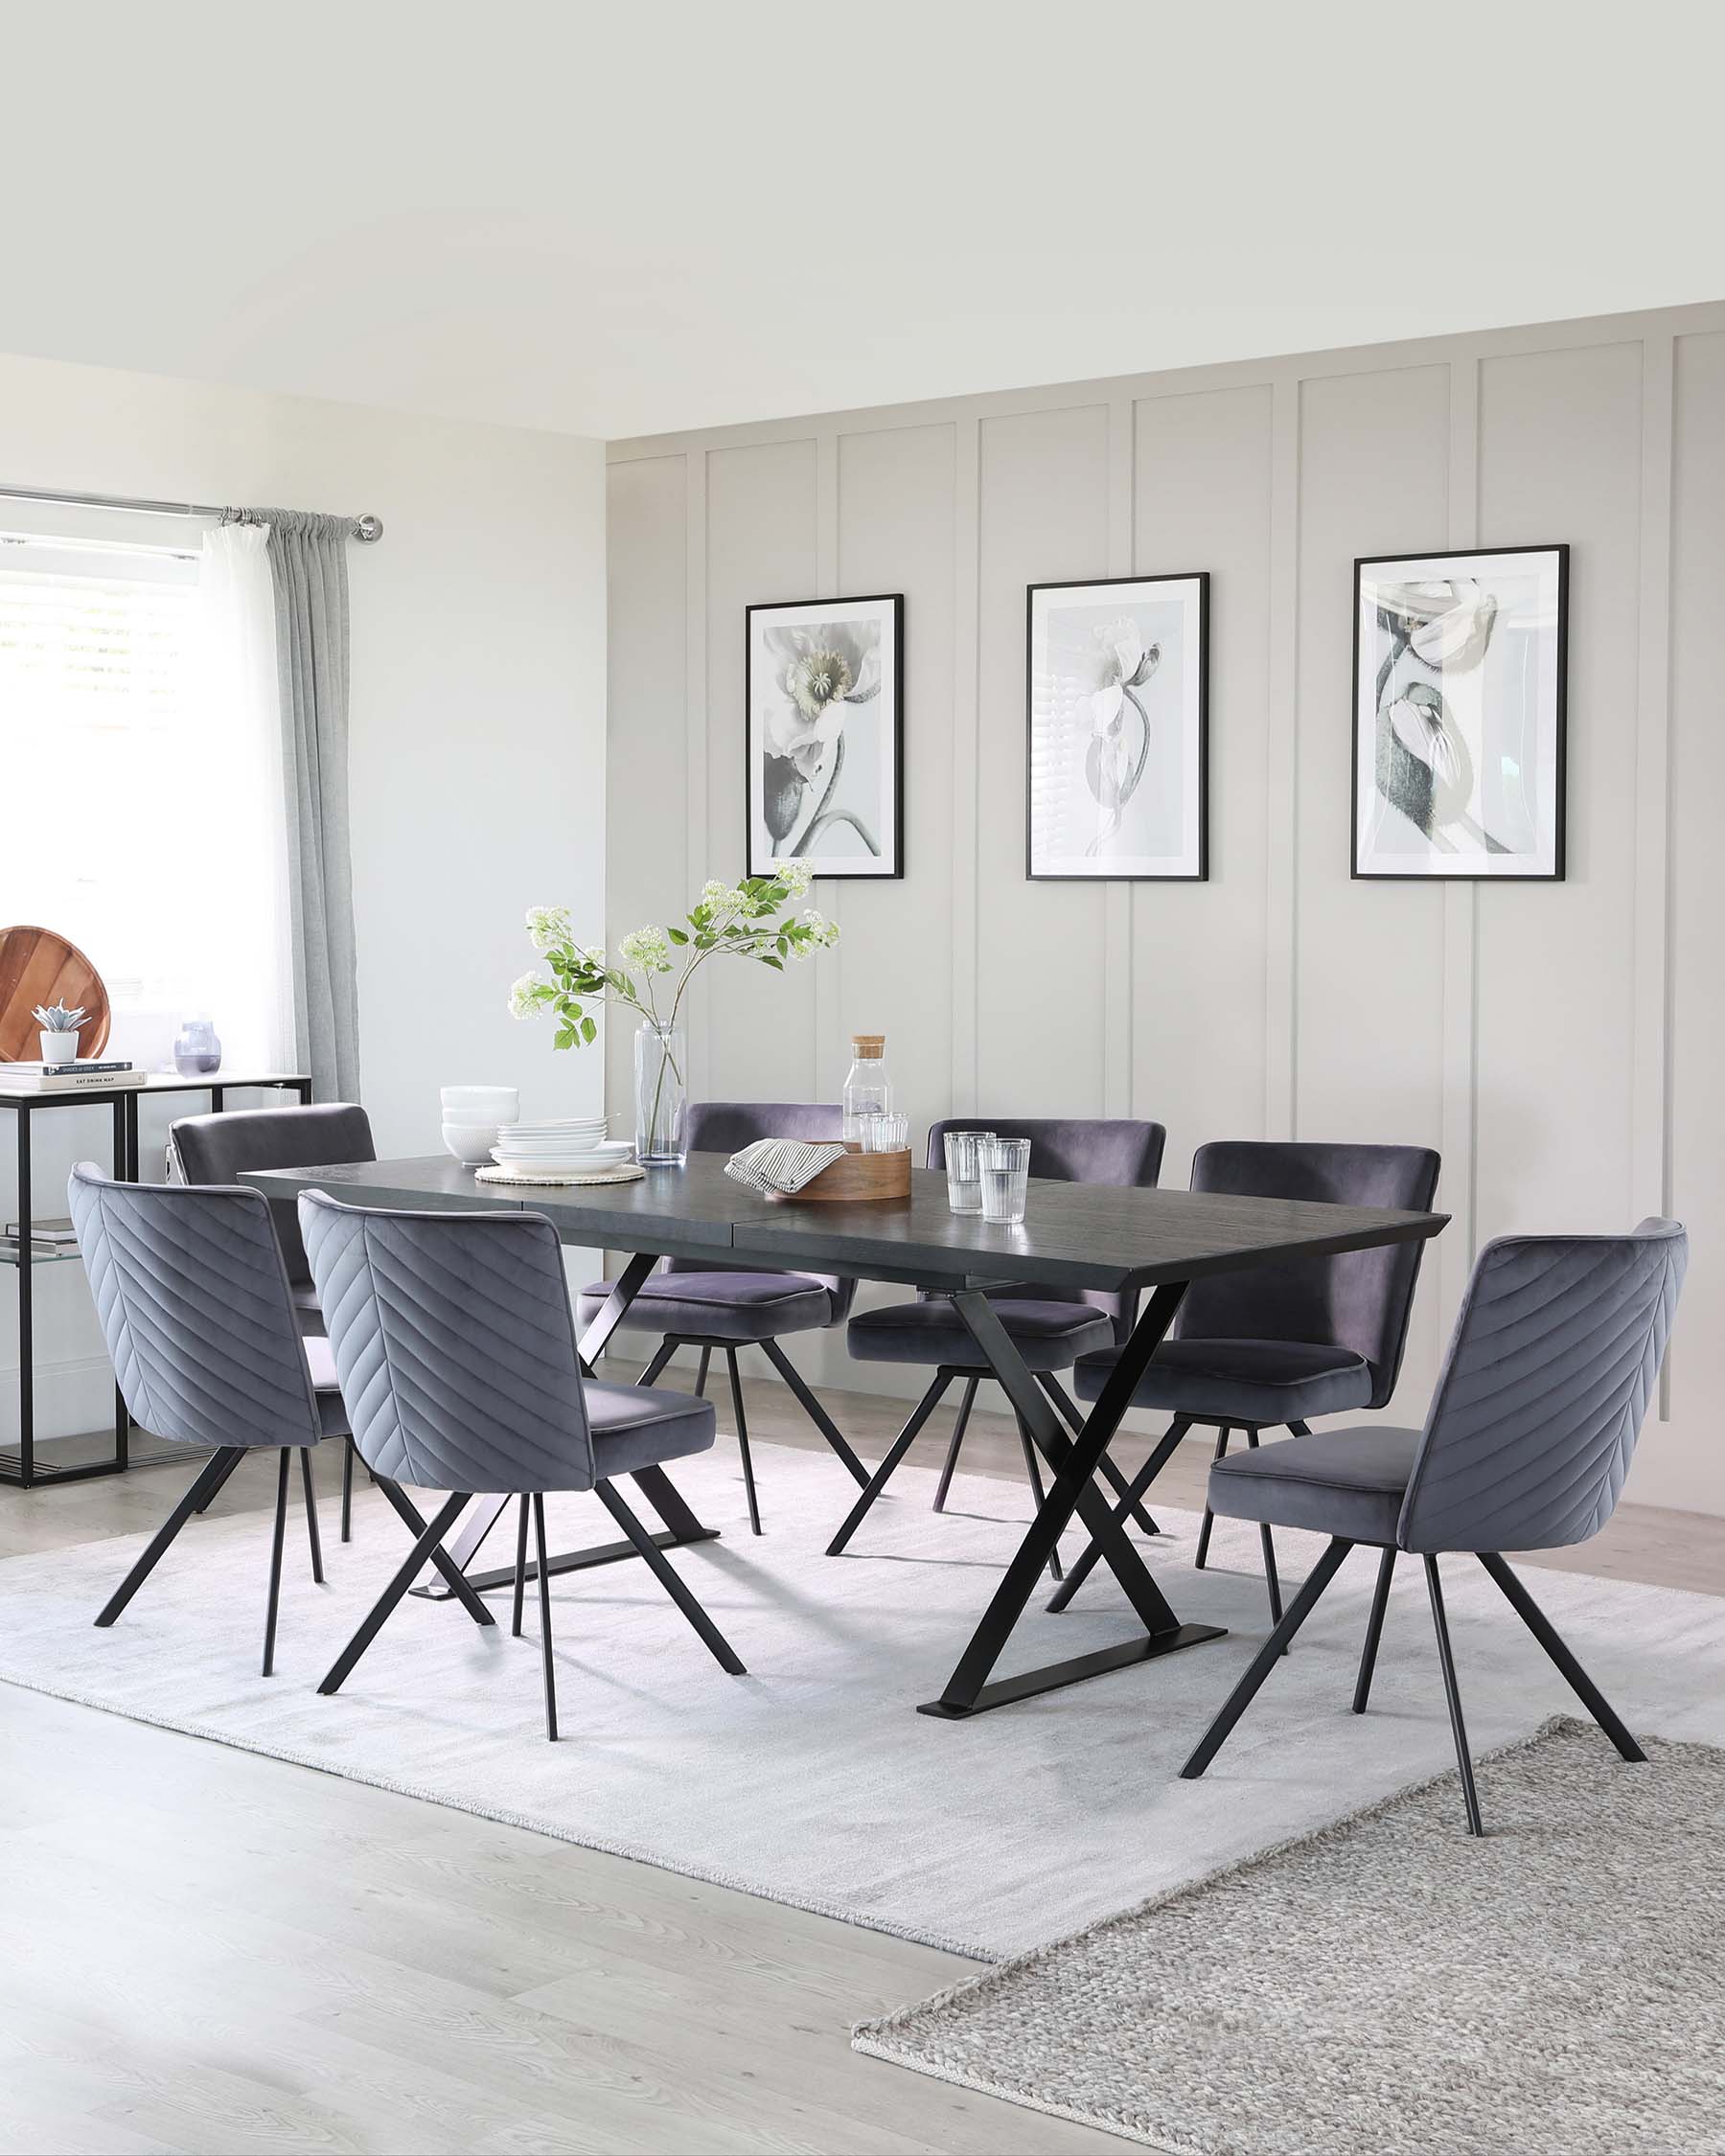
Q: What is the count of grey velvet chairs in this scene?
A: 7